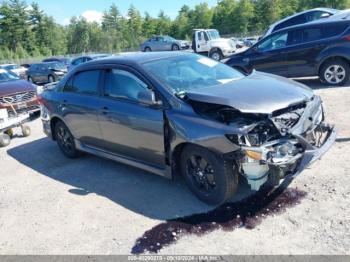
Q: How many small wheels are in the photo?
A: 3